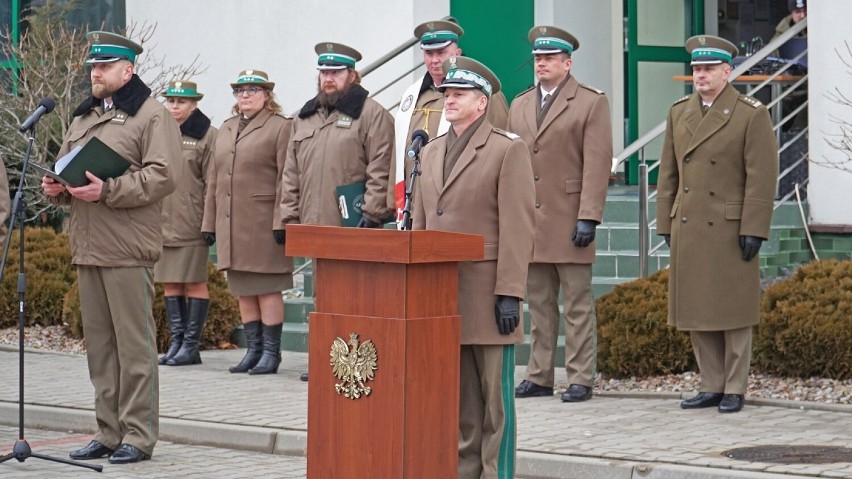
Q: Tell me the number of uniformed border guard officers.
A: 8